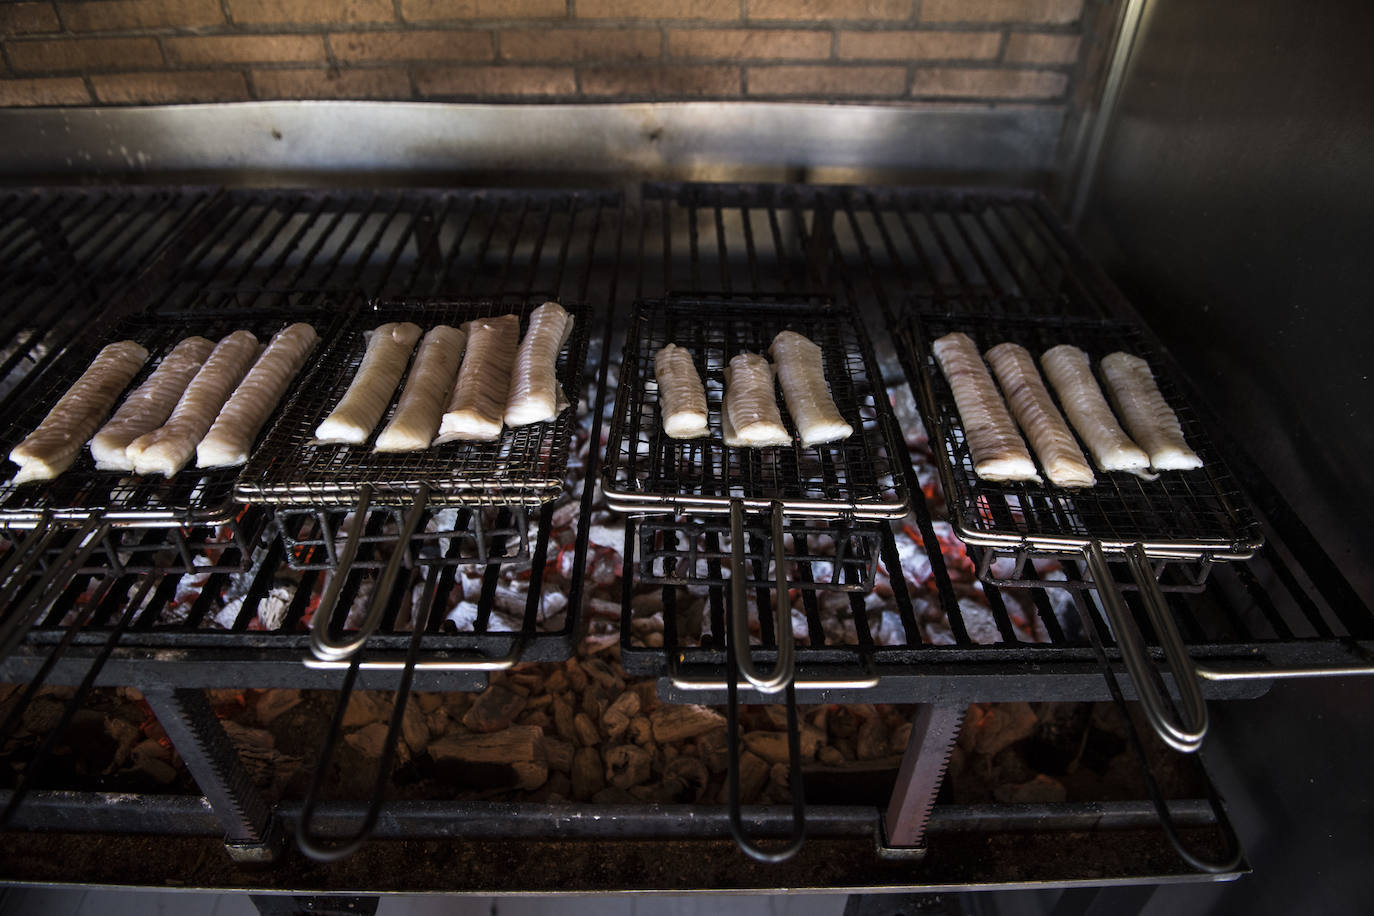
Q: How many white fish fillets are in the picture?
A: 15